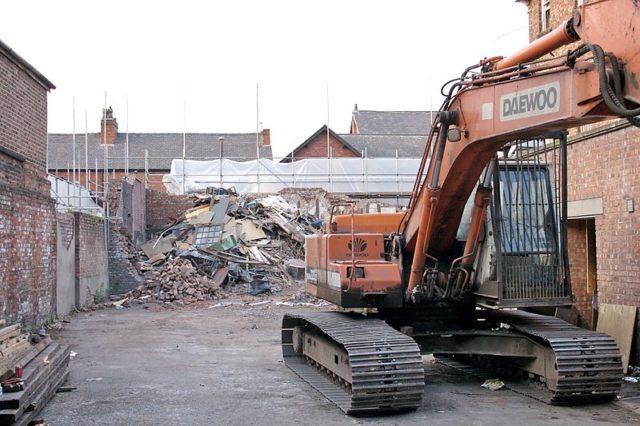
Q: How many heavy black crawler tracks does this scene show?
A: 2